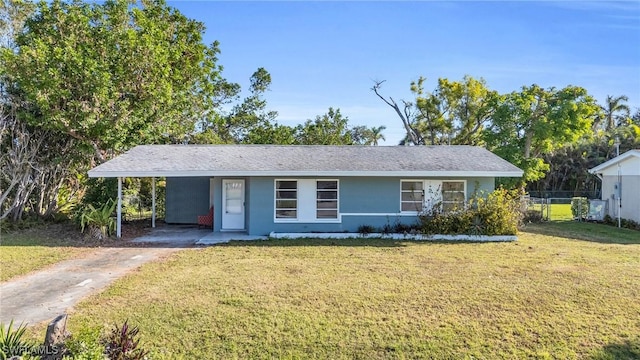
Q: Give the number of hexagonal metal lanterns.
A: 0